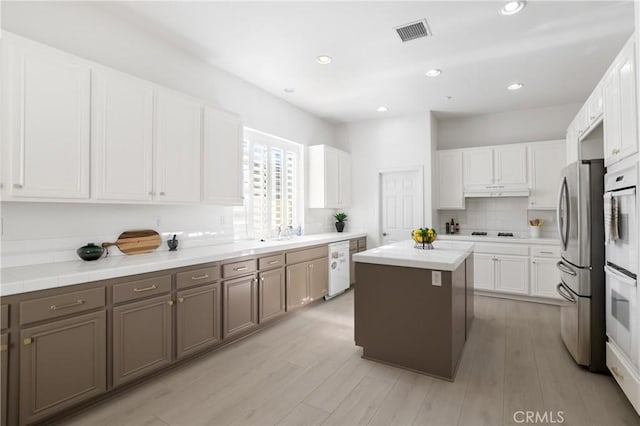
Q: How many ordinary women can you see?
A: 0